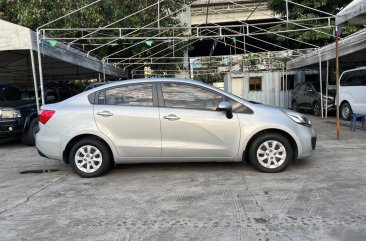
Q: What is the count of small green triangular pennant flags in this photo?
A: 3